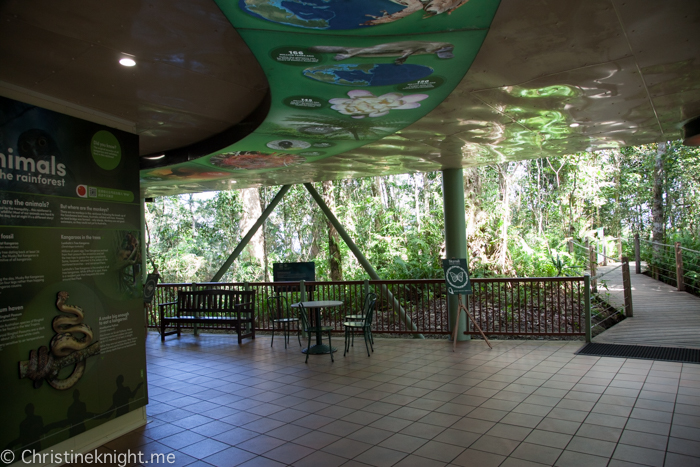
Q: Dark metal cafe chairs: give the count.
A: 4